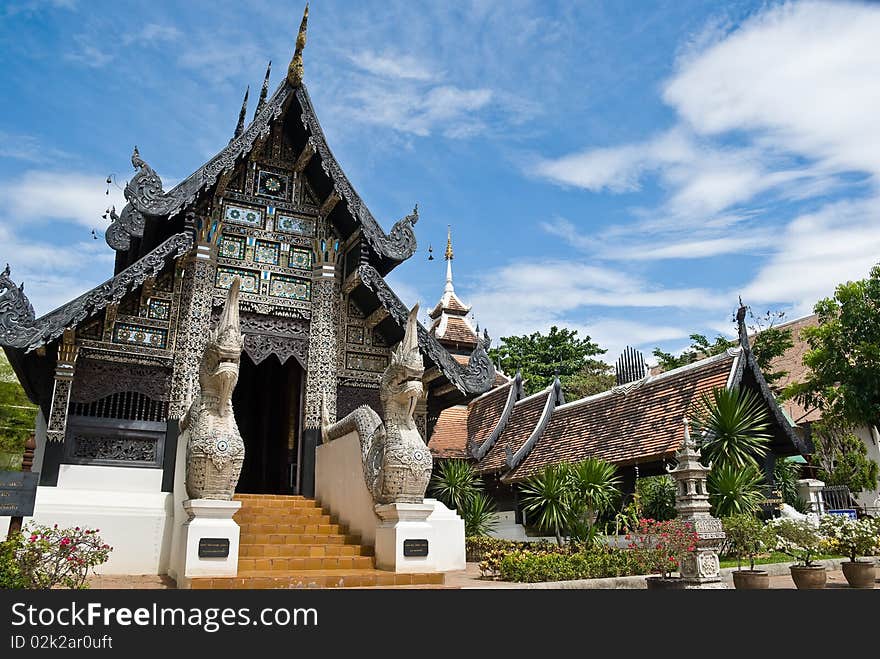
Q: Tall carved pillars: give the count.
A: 2